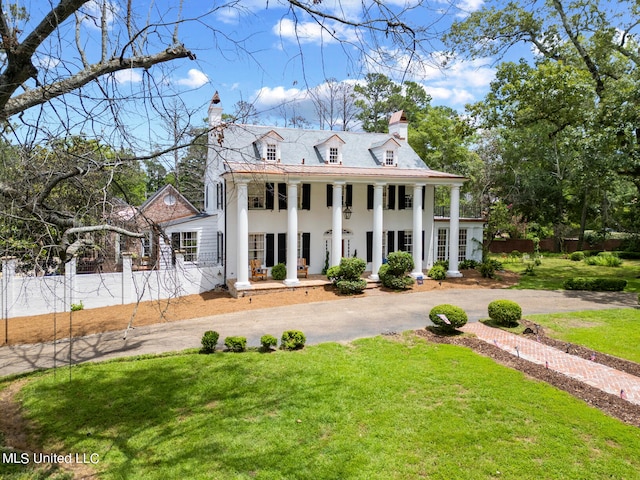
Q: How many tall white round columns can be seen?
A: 6